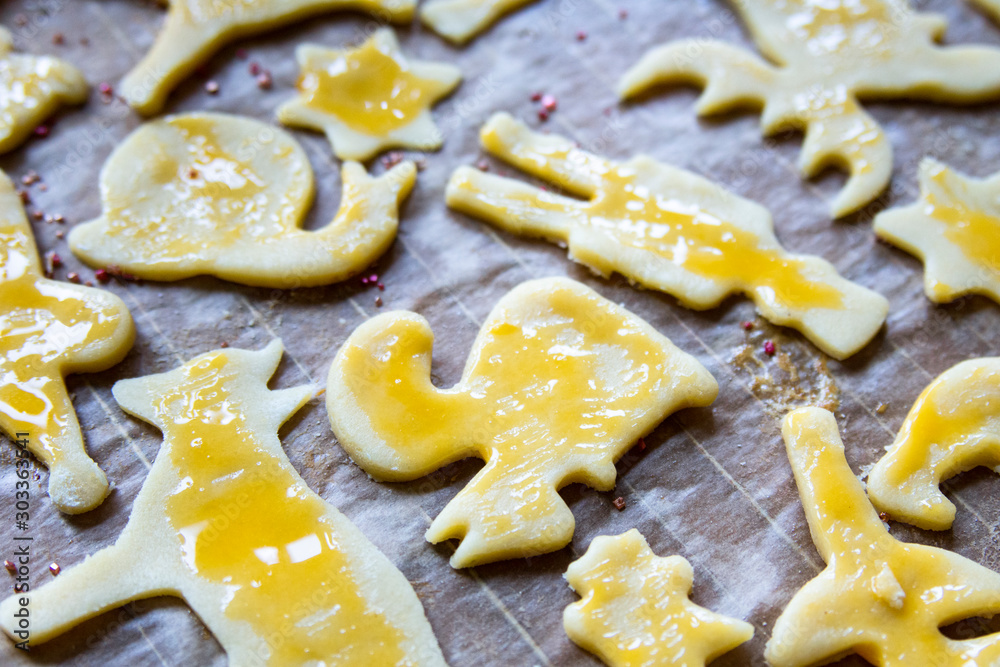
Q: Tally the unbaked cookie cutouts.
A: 15